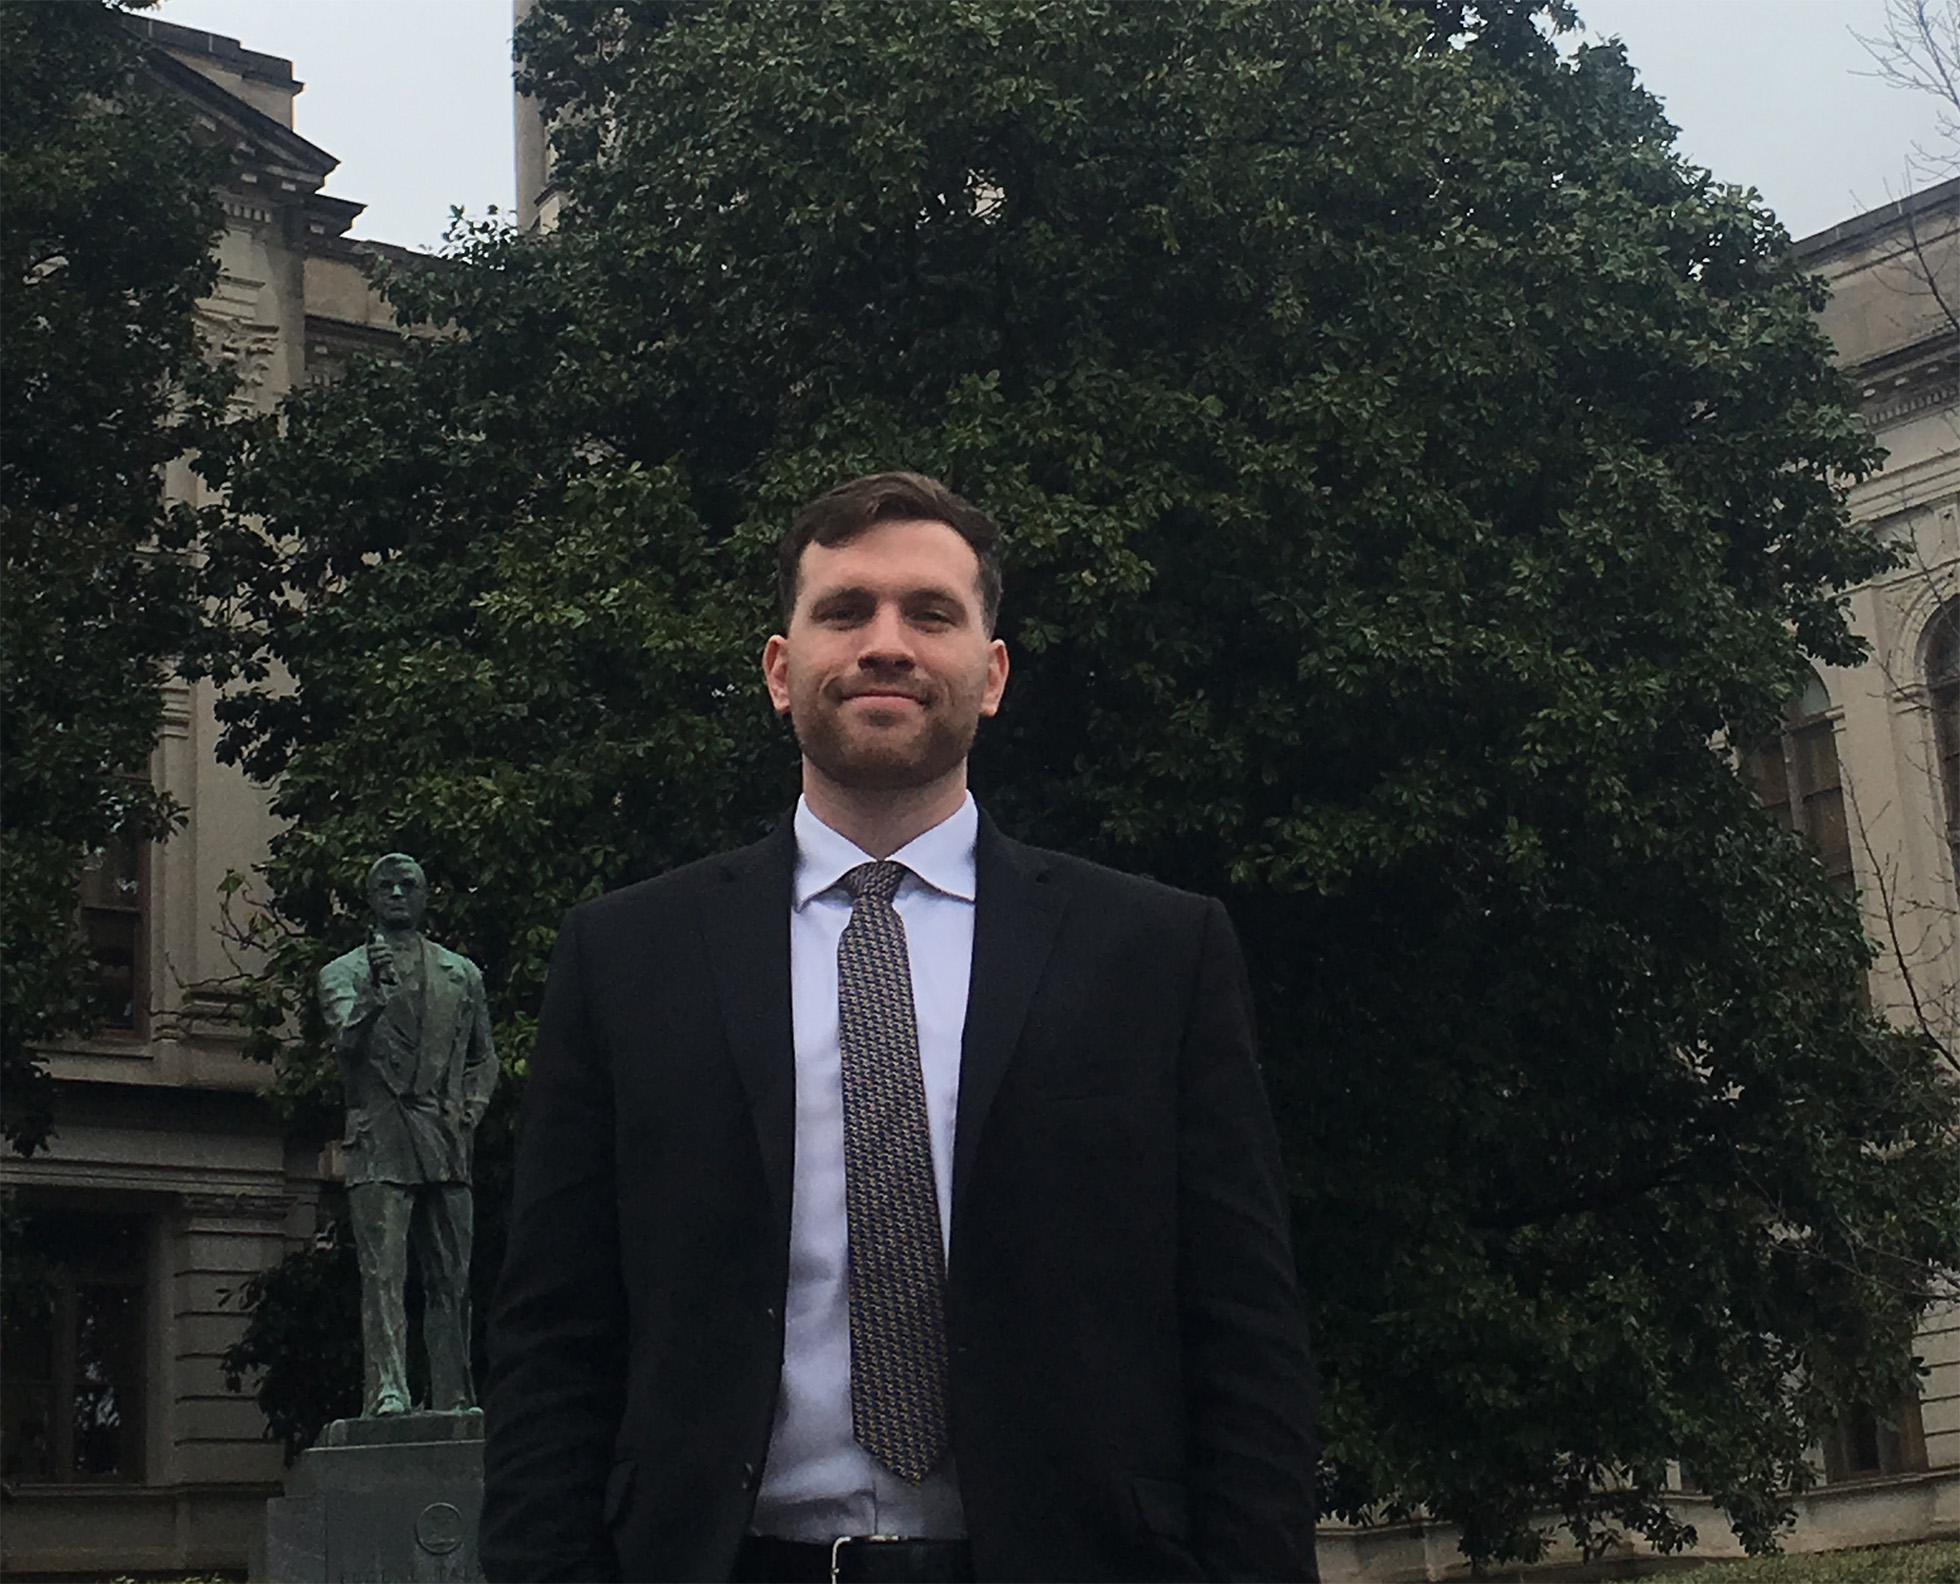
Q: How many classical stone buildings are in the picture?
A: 2